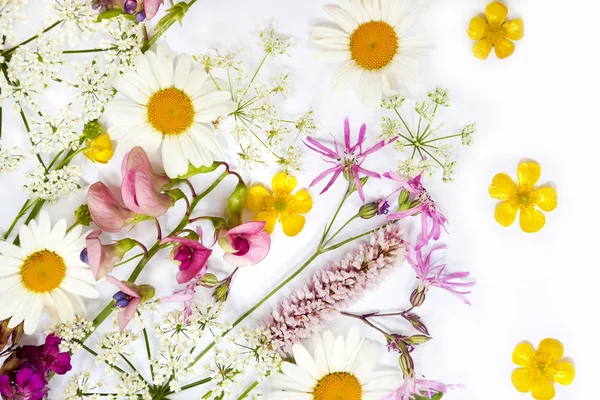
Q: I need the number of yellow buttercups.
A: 5